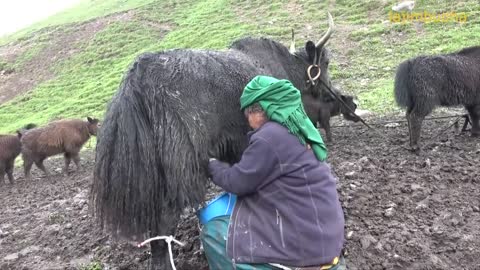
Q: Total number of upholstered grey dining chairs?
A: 0